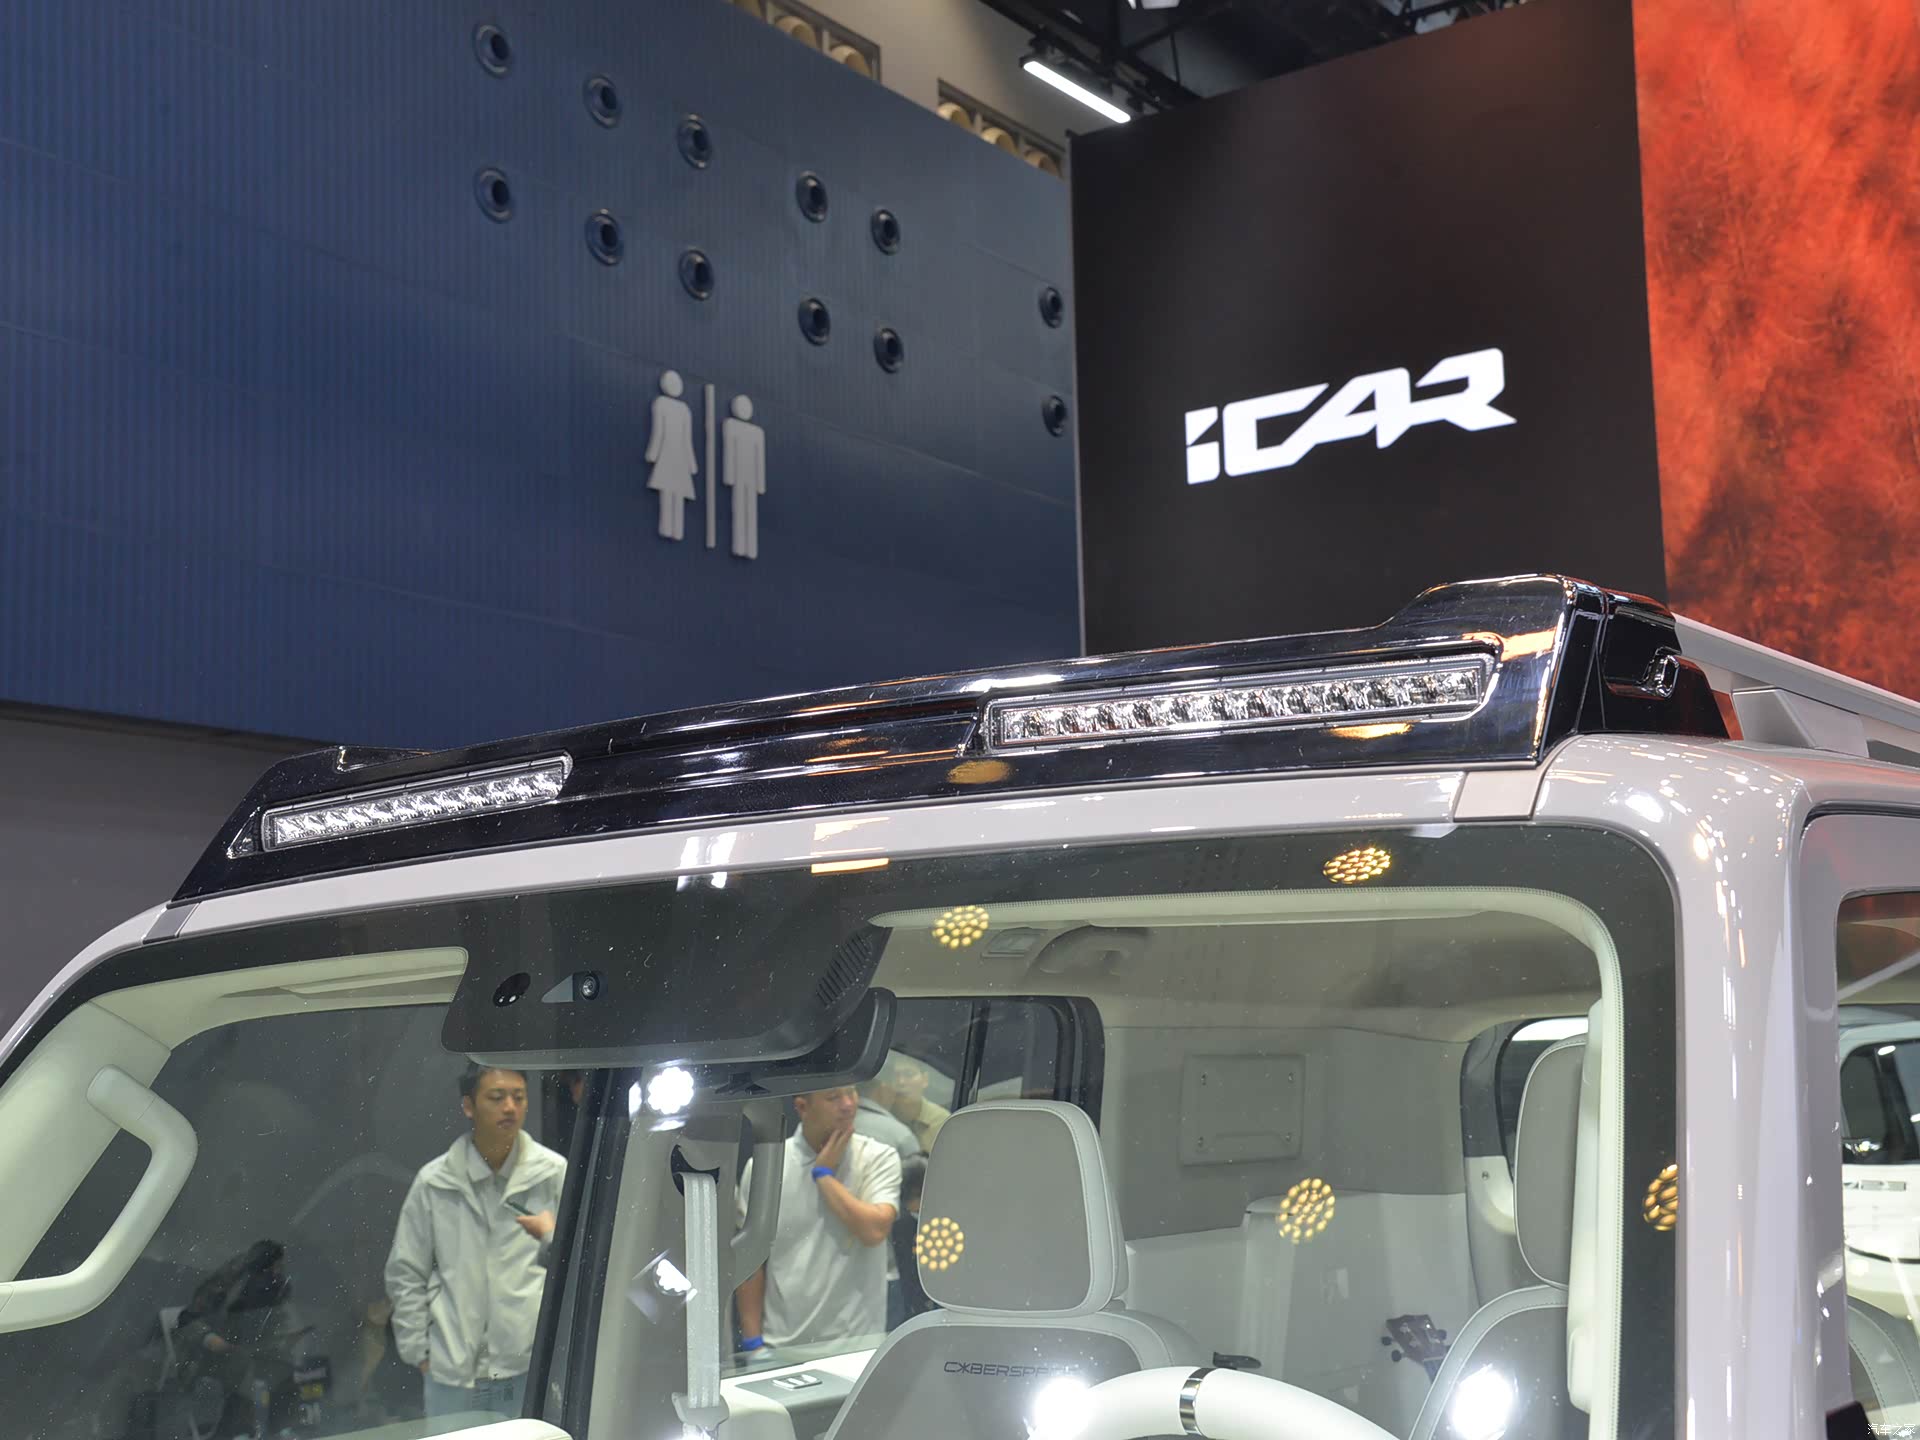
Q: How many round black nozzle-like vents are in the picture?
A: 12